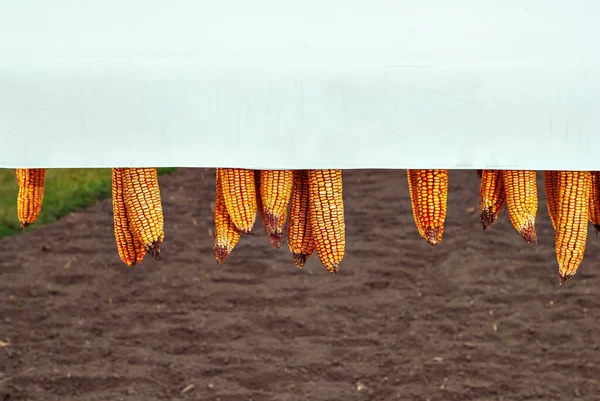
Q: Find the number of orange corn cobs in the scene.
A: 14